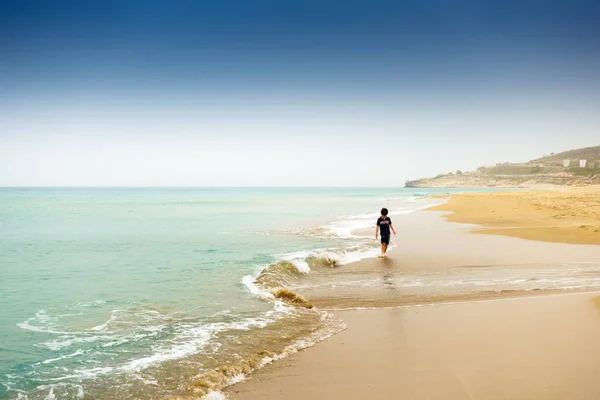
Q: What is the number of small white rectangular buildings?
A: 2